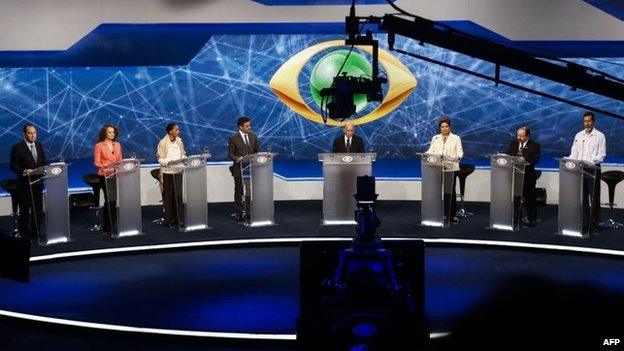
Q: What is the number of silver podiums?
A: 8